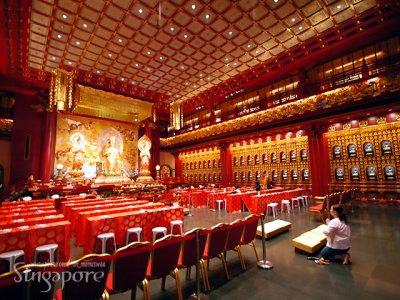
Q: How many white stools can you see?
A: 12